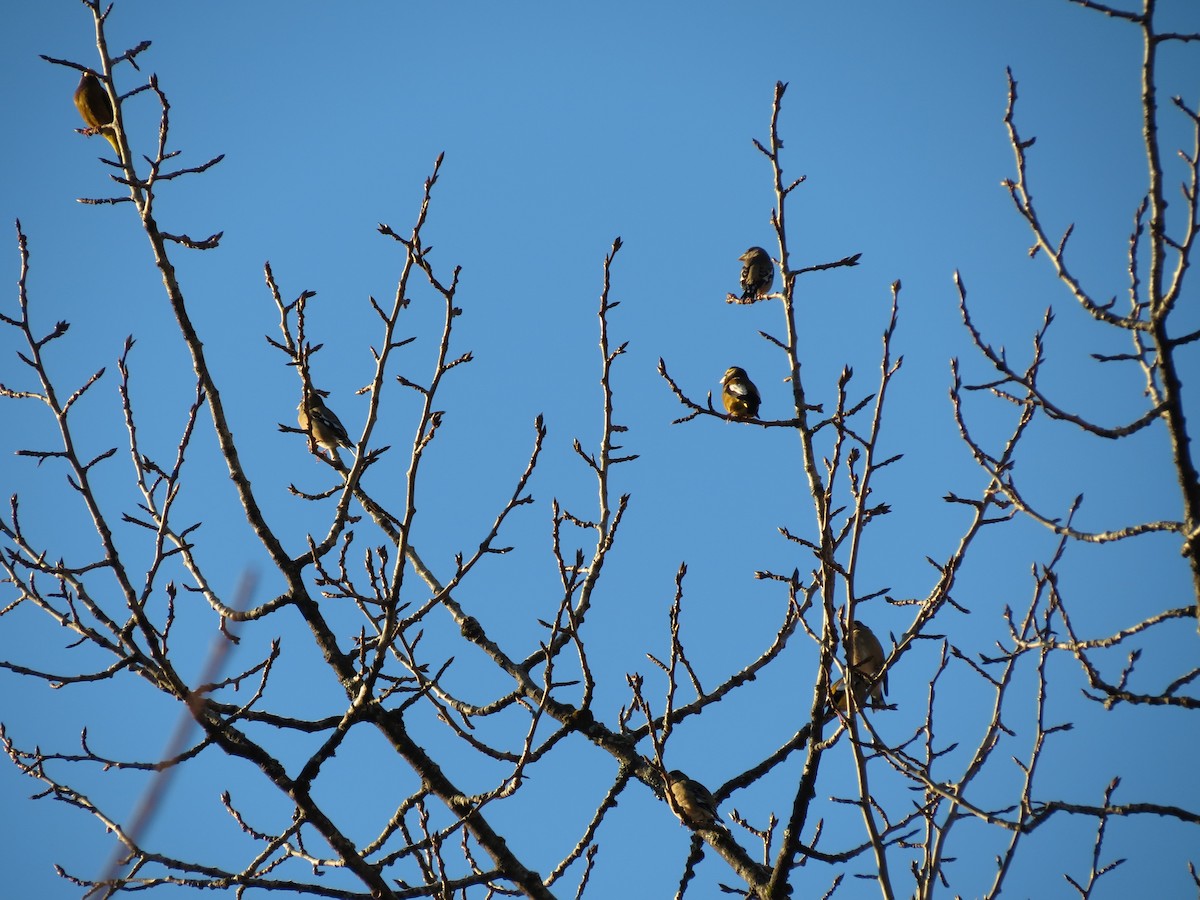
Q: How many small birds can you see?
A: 7